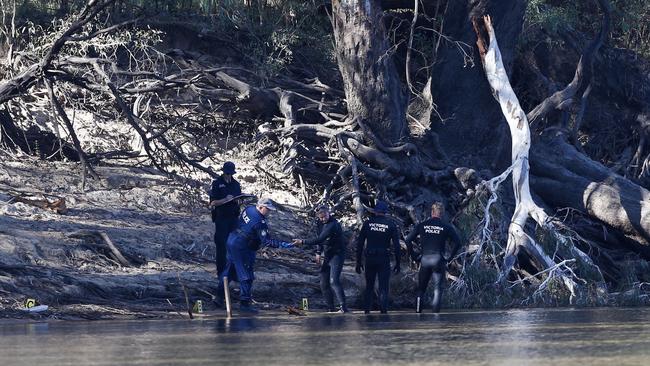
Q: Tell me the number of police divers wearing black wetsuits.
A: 3